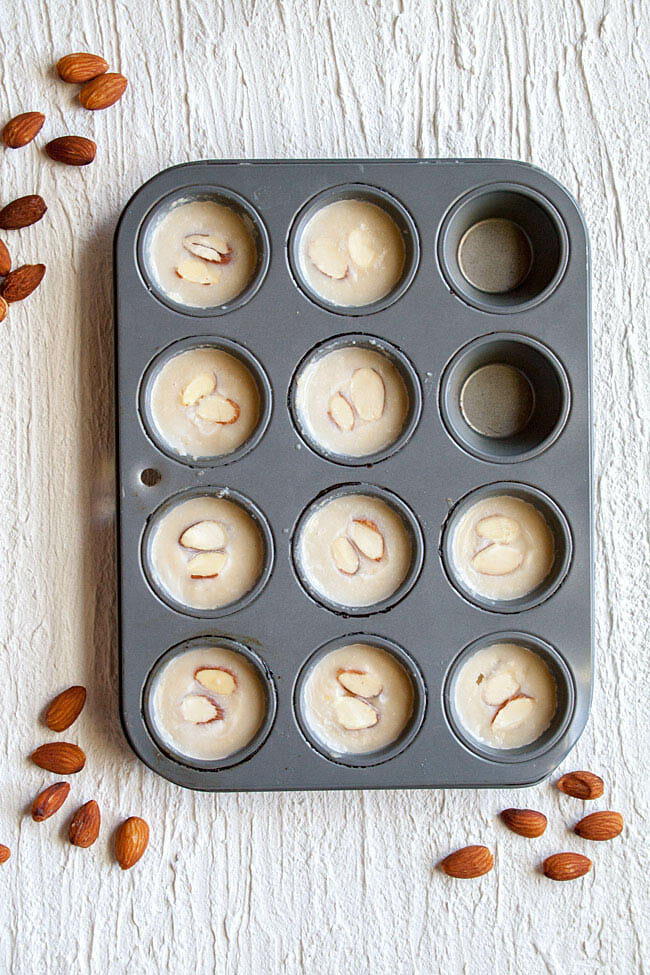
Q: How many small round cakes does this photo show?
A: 10